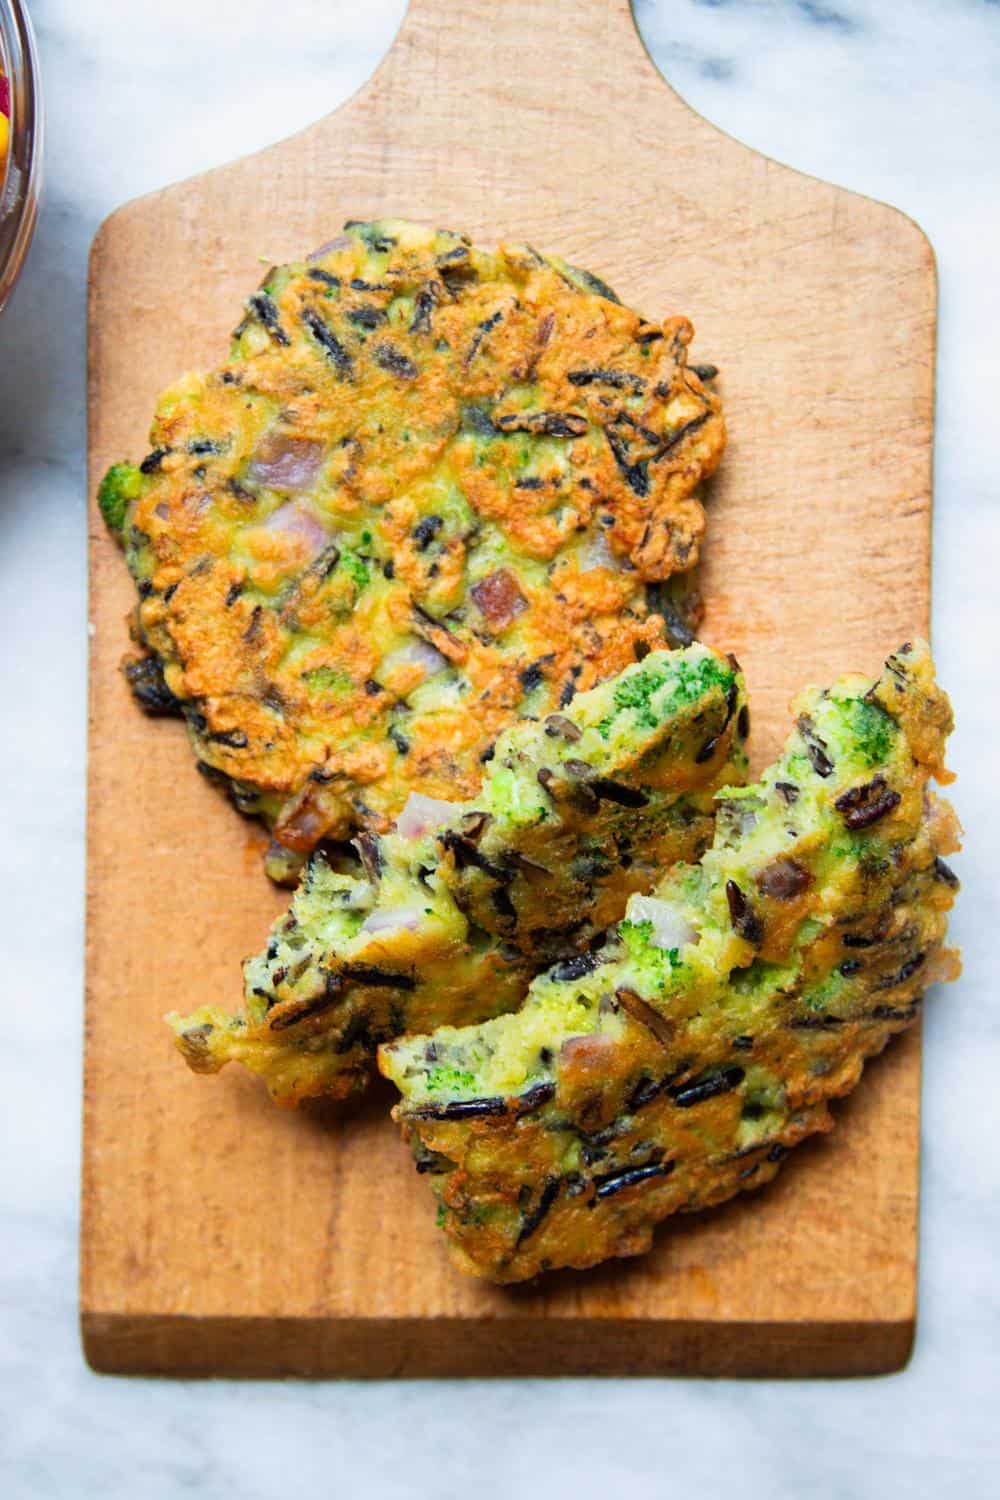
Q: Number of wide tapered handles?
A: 1